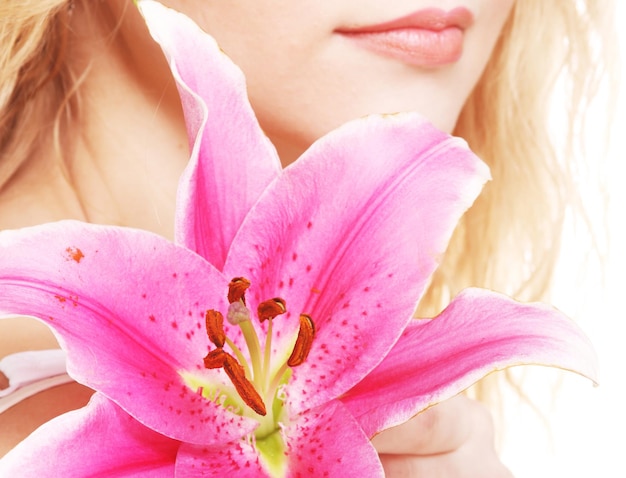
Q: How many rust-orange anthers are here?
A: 6